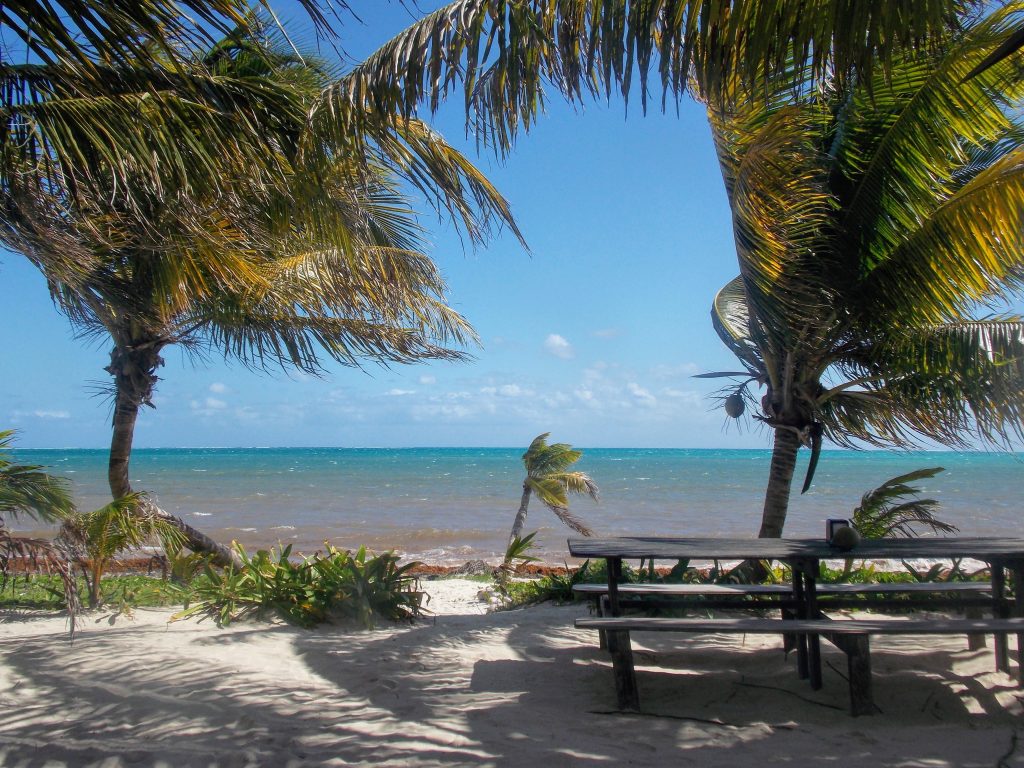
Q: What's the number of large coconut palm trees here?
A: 2